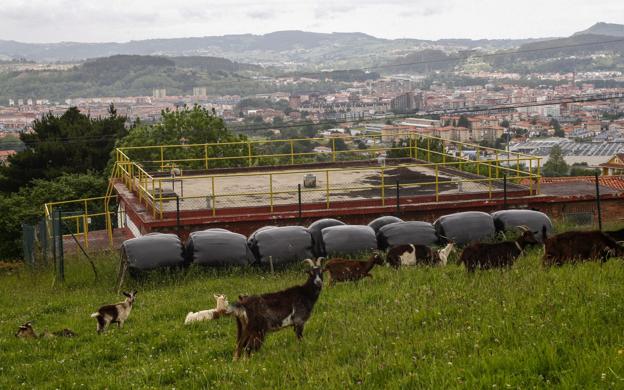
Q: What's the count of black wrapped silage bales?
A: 9